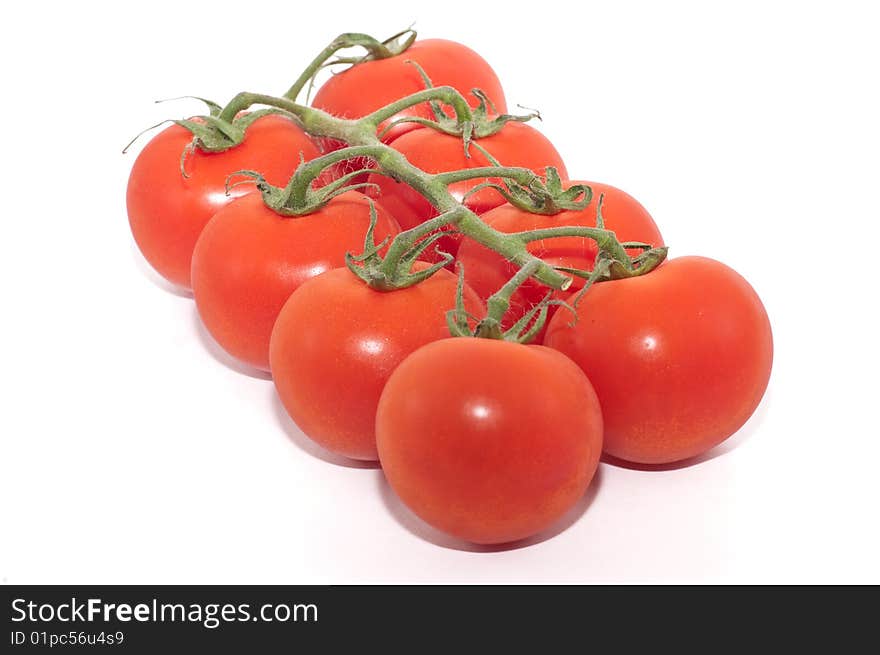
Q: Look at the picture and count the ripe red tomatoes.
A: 8